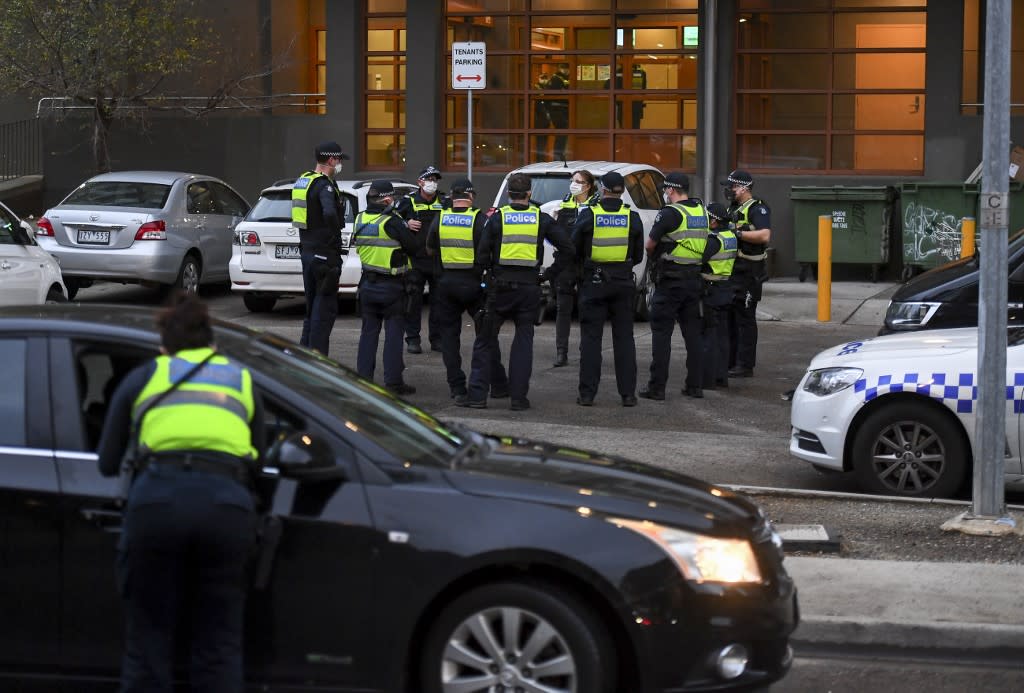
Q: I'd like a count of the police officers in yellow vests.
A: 11